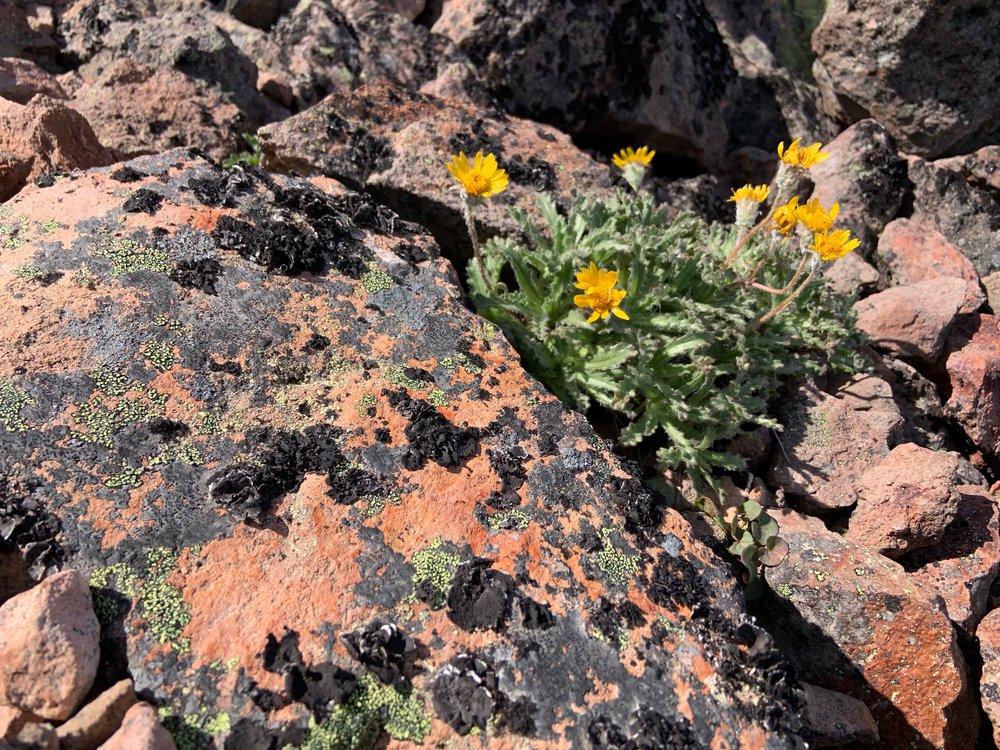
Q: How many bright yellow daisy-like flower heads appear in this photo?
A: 8